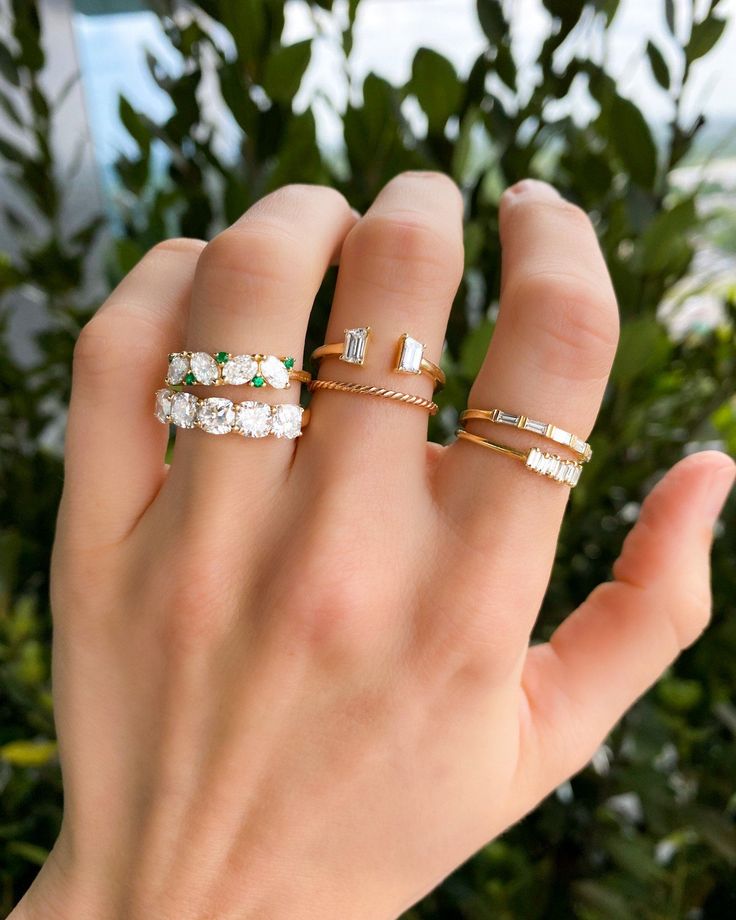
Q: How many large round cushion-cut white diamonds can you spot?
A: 5